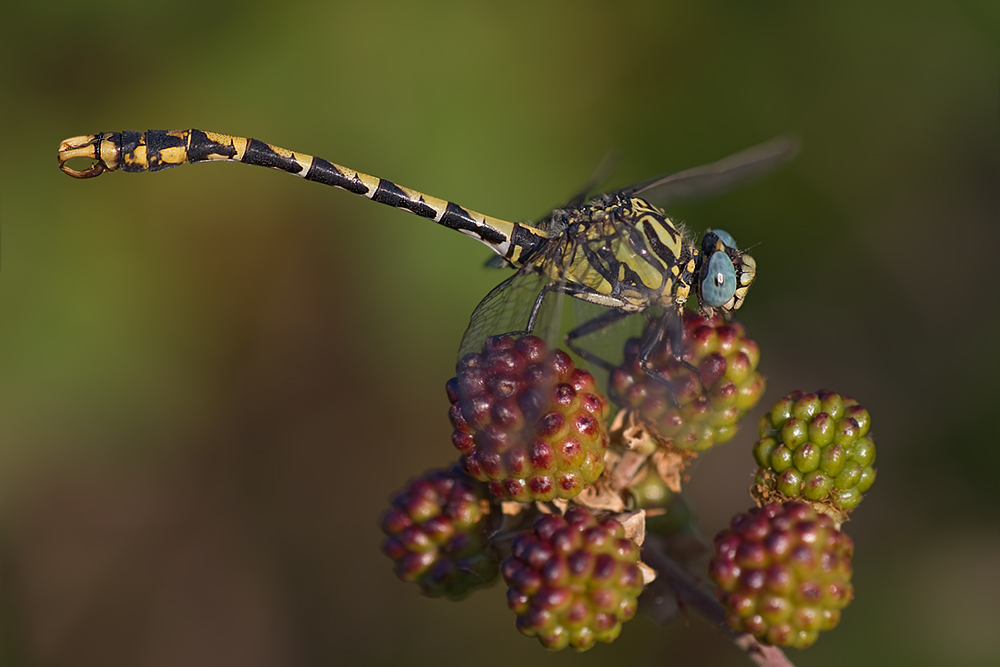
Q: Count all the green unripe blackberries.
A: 1